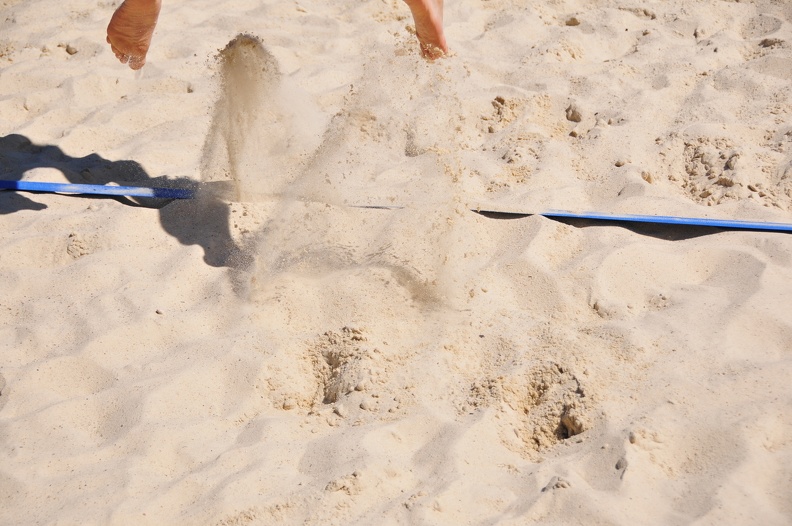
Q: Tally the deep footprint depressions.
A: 2